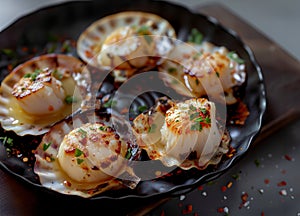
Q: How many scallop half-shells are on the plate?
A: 5